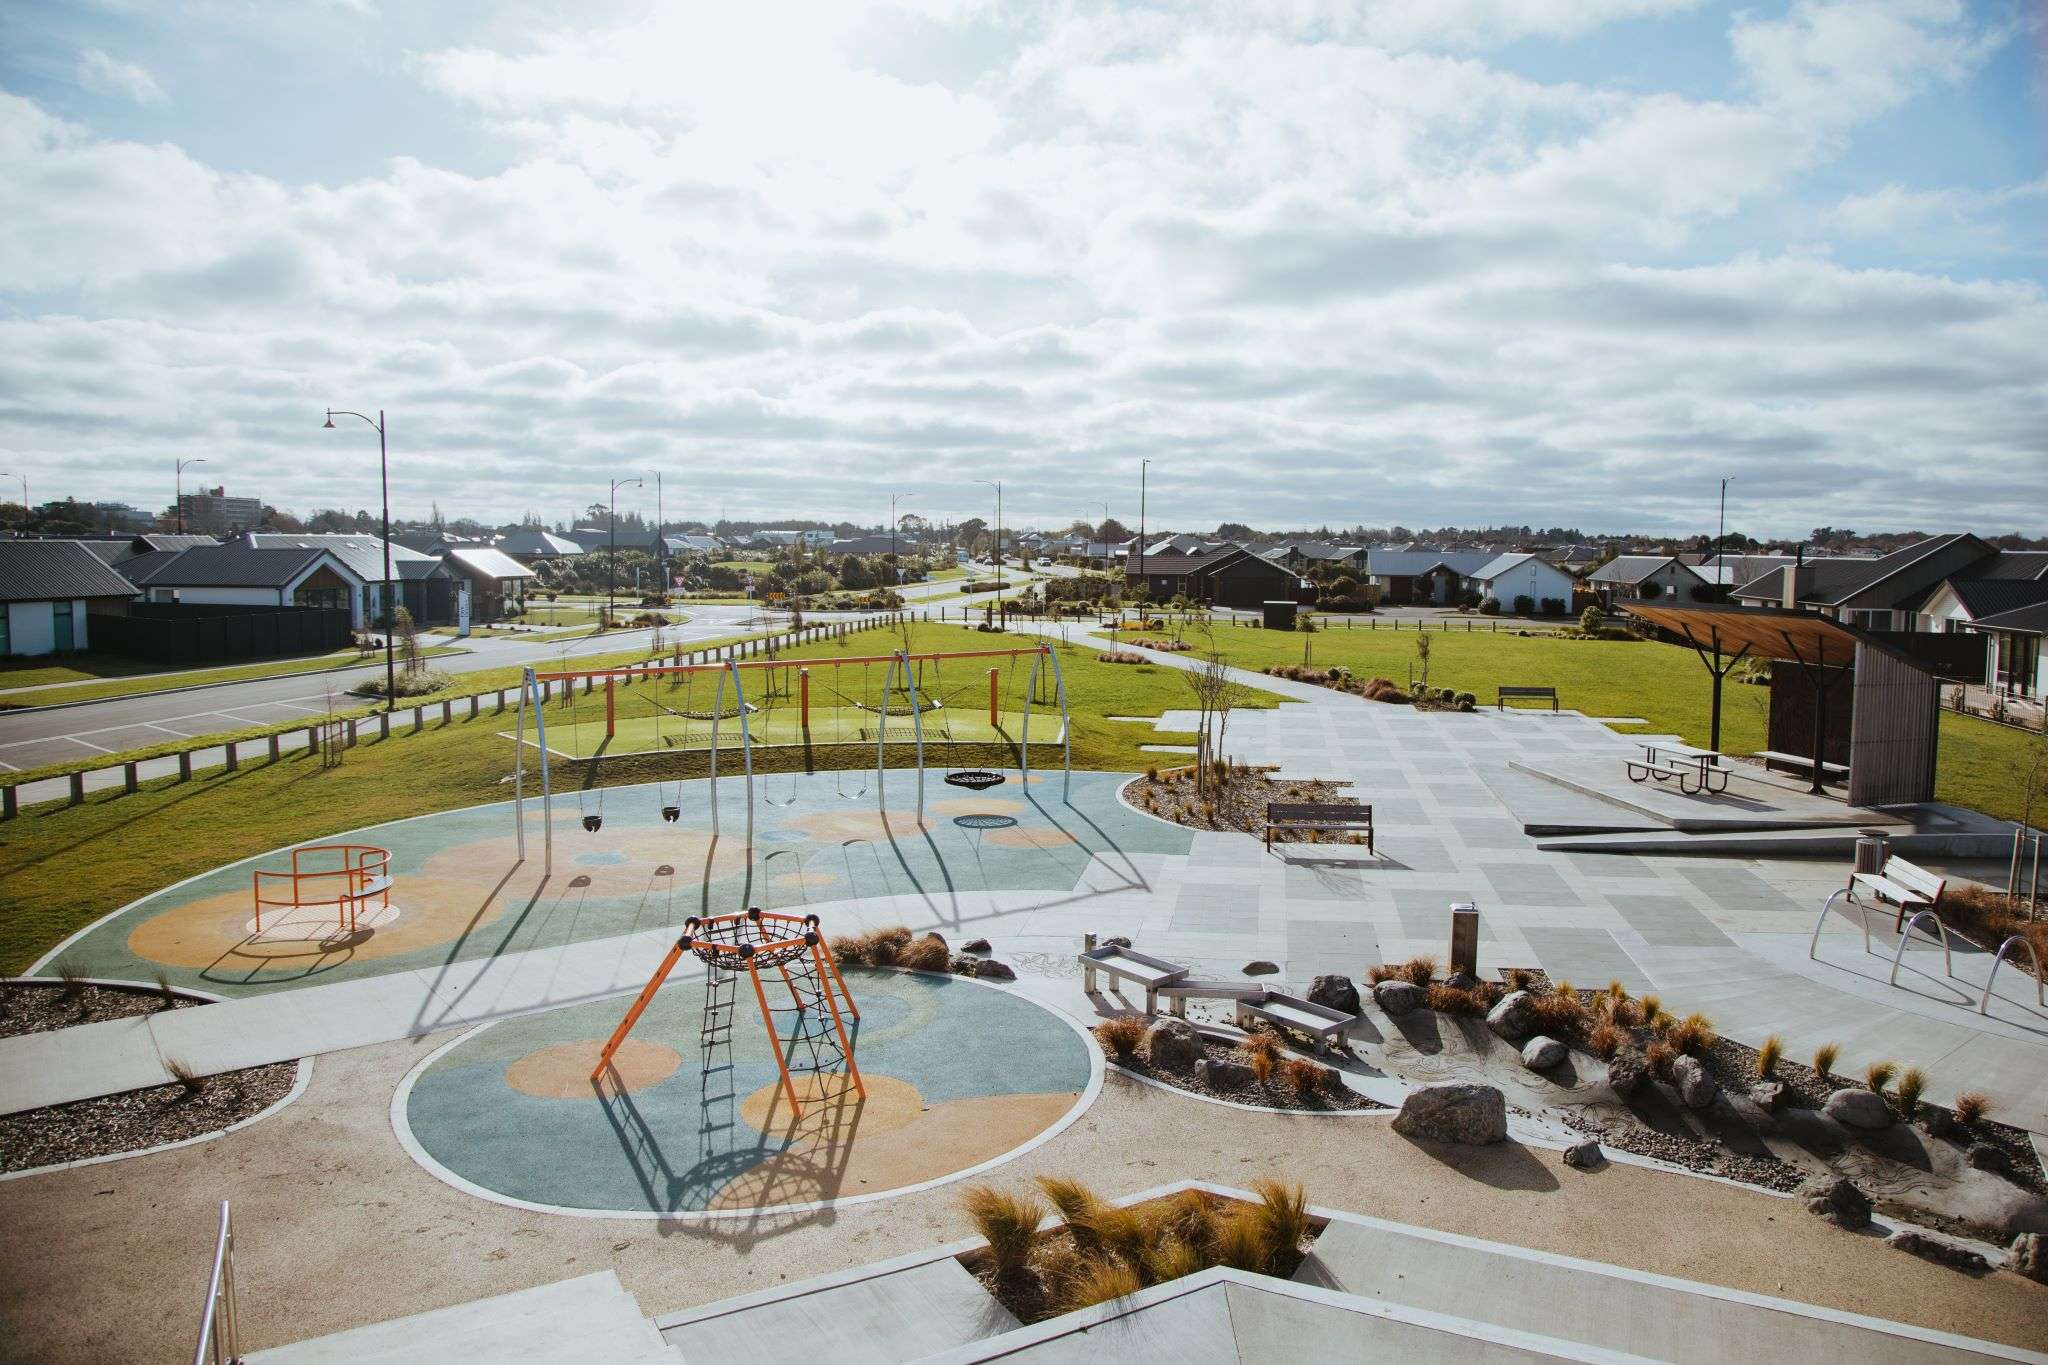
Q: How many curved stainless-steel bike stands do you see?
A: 3